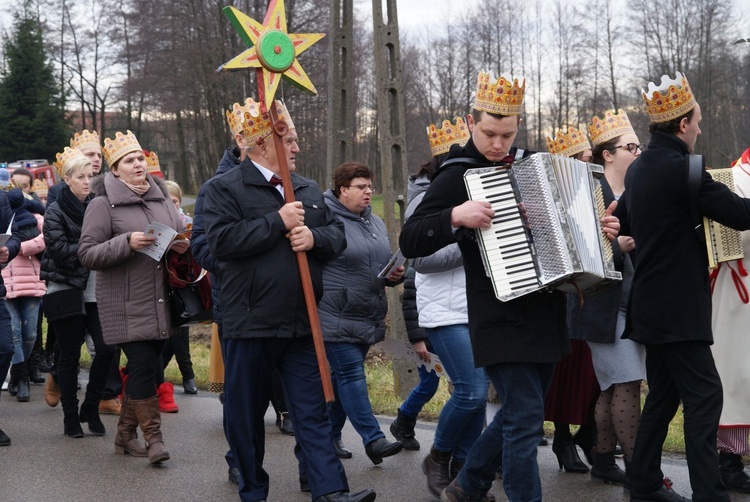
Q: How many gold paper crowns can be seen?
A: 12